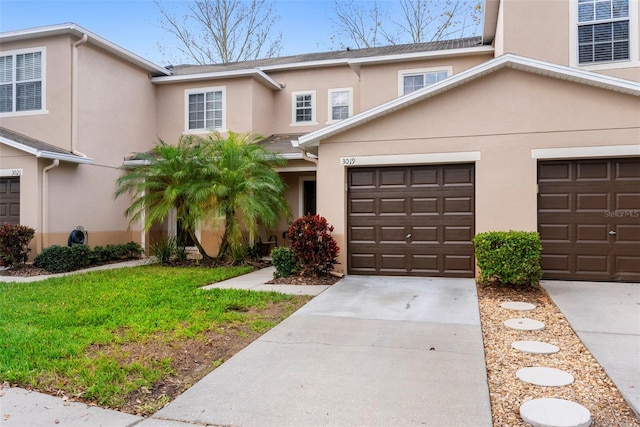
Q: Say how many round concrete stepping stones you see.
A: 5